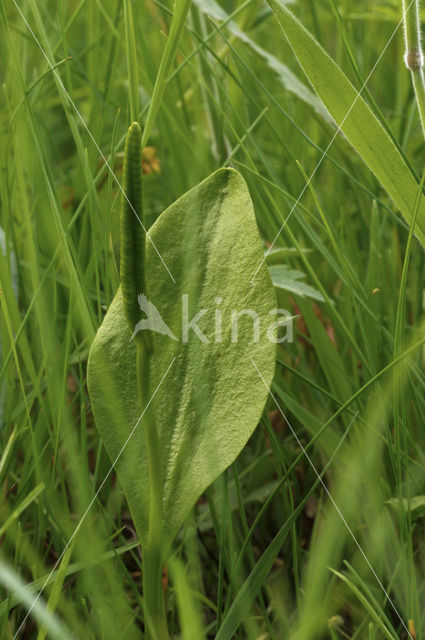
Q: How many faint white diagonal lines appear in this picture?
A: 4